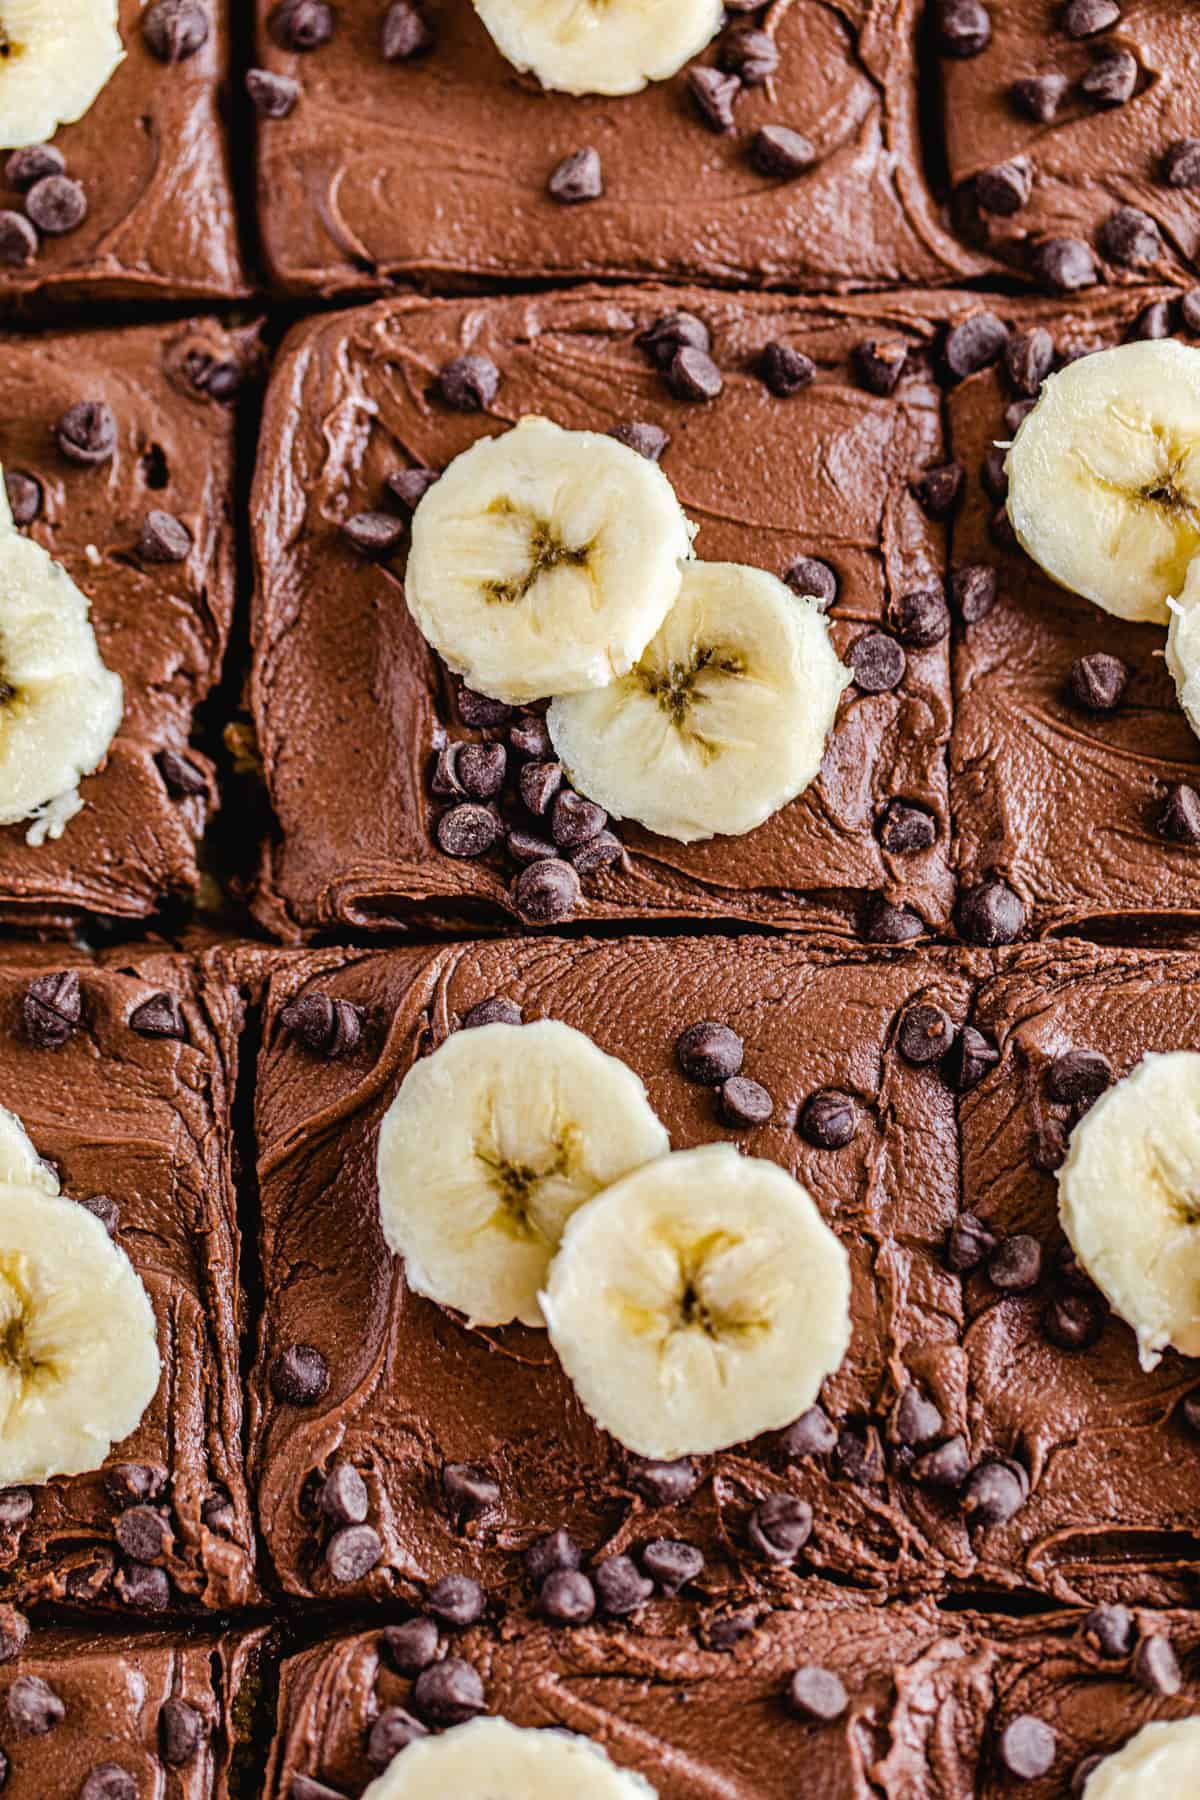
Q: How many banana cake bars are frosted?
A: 12